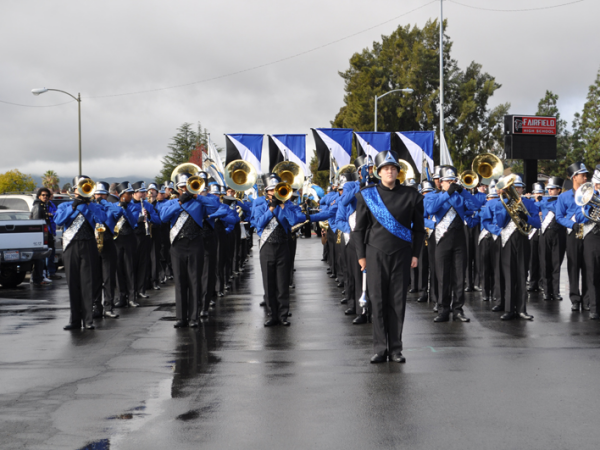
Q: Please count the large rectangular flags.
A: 5